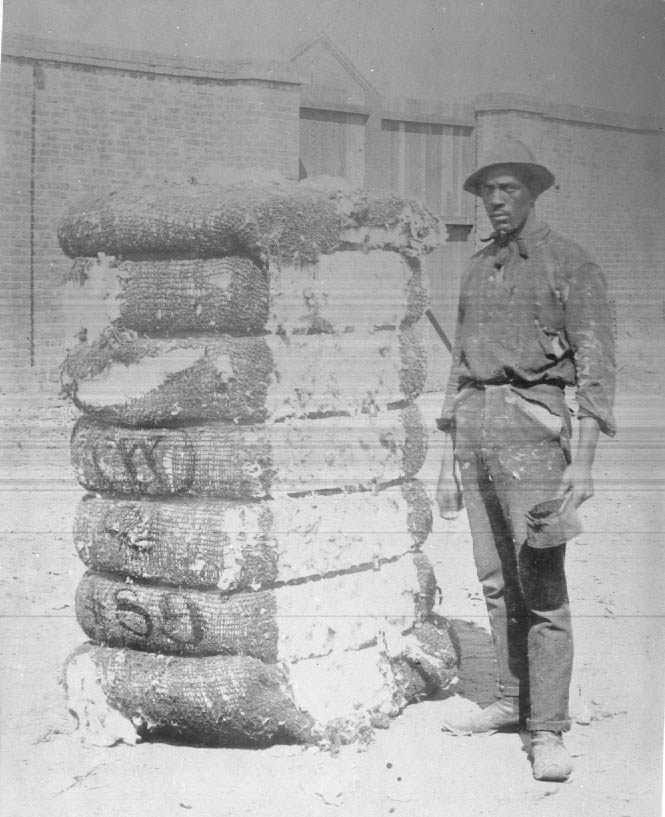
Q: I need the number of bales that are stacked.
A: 7